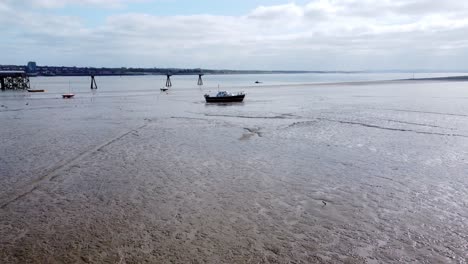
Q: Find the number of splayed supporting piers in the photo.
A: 3